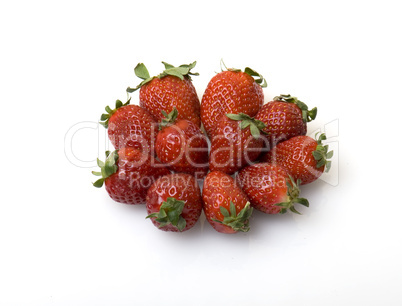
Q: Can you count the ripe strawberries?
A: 11